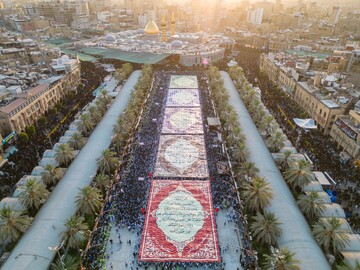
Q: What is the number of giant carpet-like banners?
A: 5